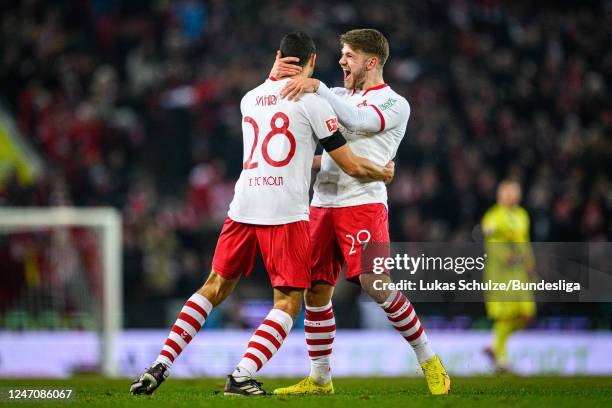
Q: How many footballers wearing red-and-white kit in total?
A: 2